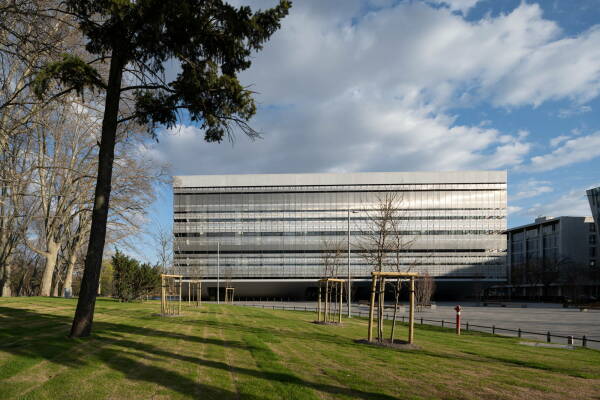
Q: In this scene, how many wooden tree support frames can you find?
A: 5